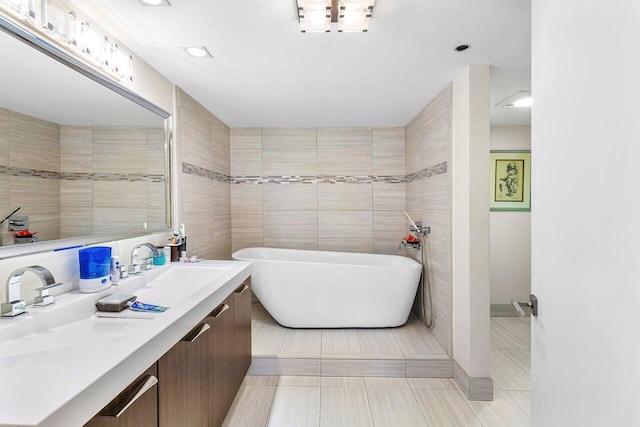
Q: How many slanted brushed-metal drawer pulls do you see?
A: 4